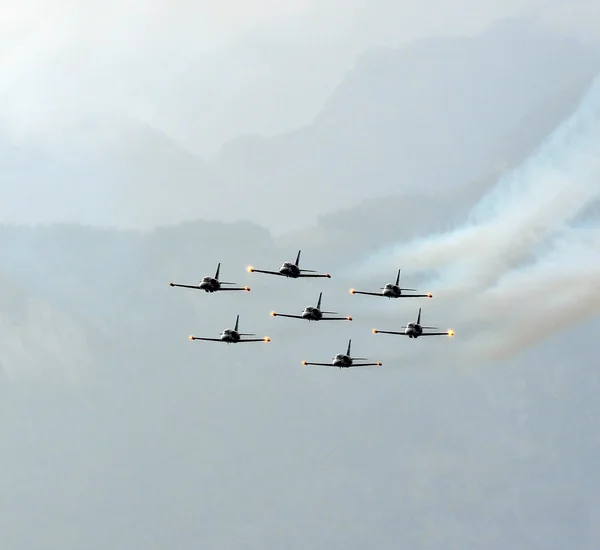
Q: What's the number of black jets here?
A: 7